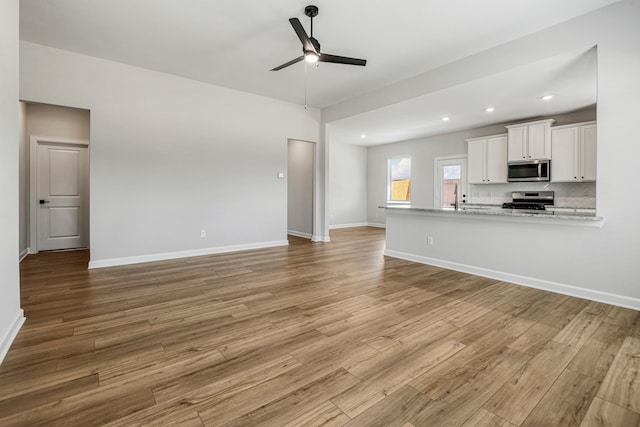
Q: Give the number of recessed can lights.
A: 4